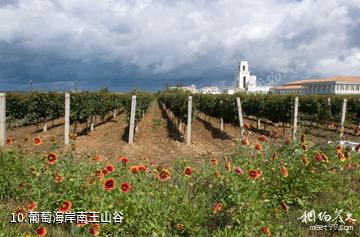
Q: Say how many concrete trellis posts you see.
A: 7